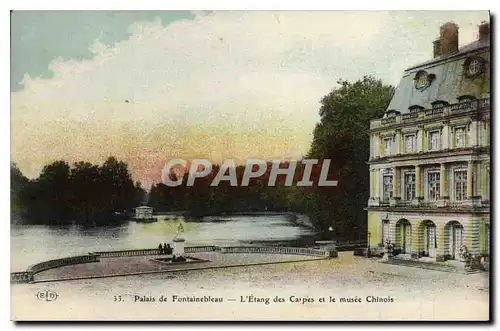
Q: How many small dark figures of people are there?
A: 3